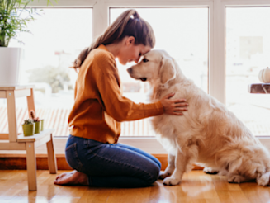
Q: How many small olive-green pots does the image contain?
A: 3